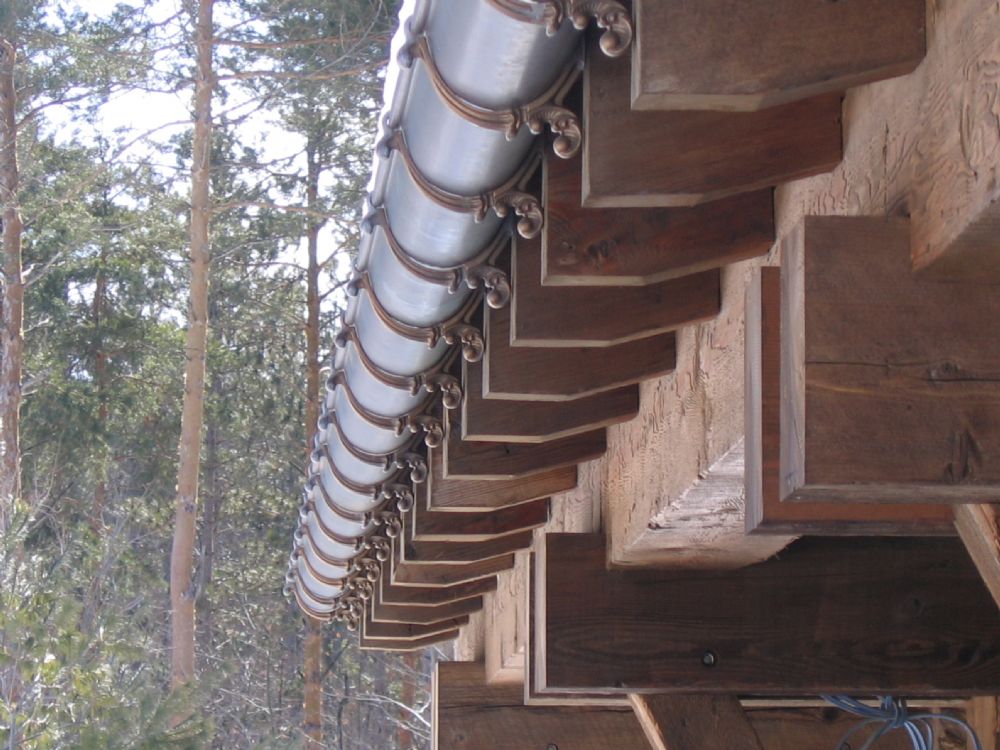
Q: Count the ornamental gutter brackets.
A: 15